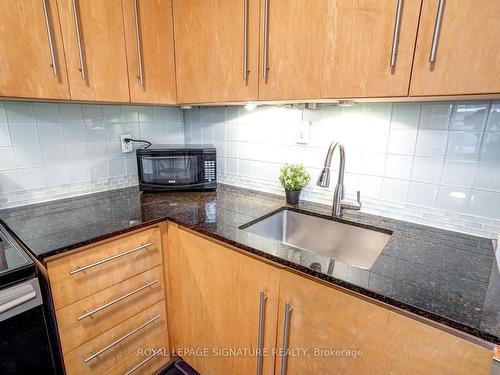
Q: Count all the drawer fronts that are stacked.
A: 4